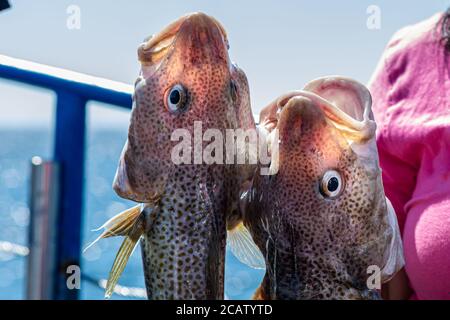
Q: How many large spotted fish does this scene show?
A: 2